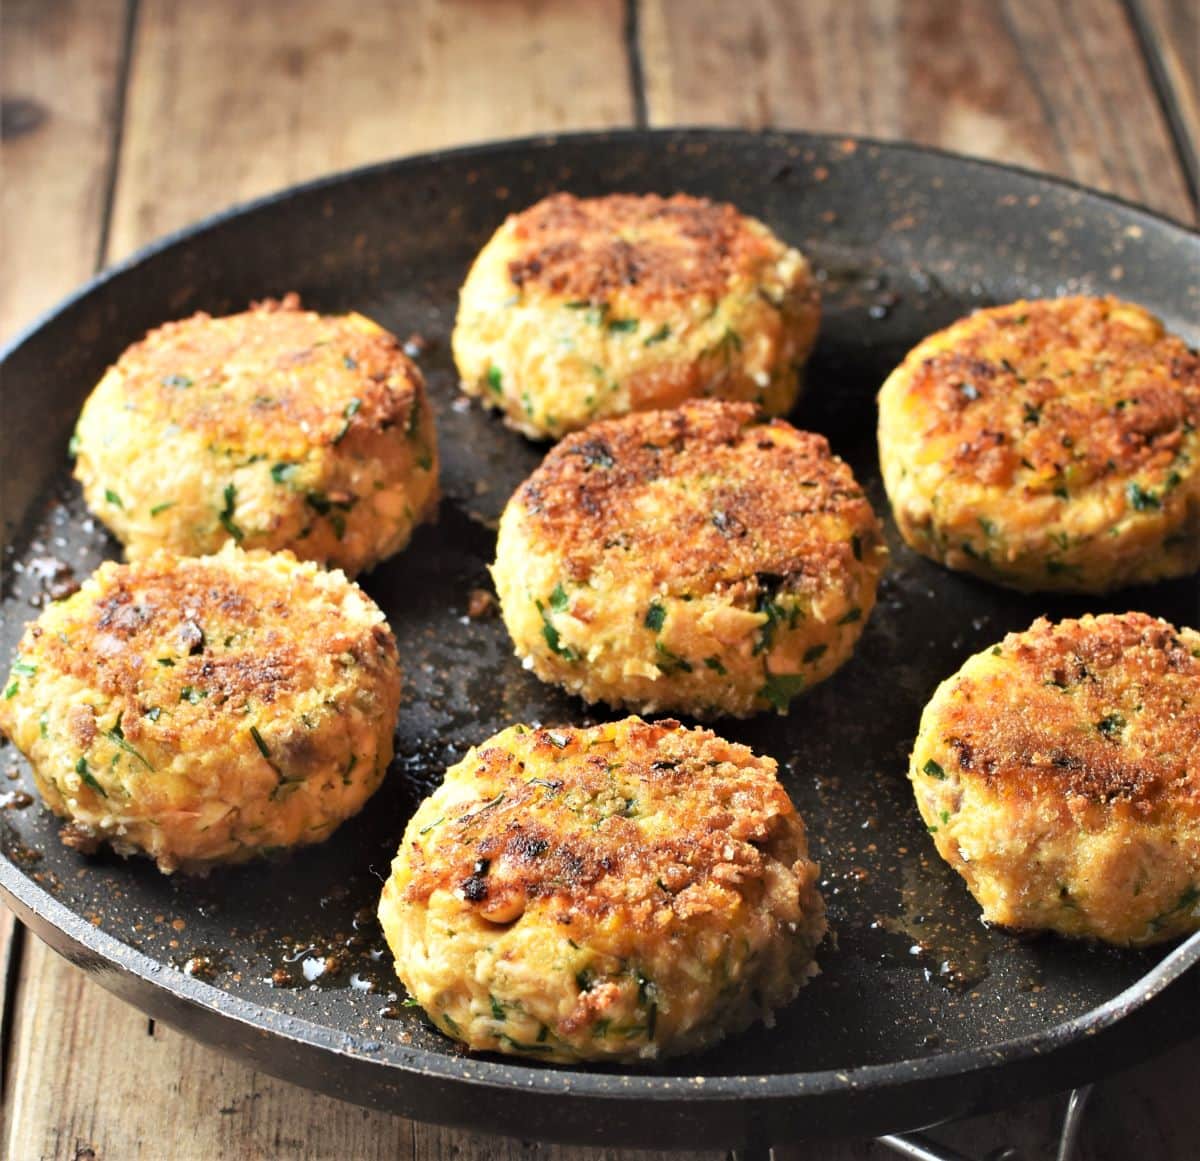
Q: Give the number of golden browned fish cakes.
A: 7